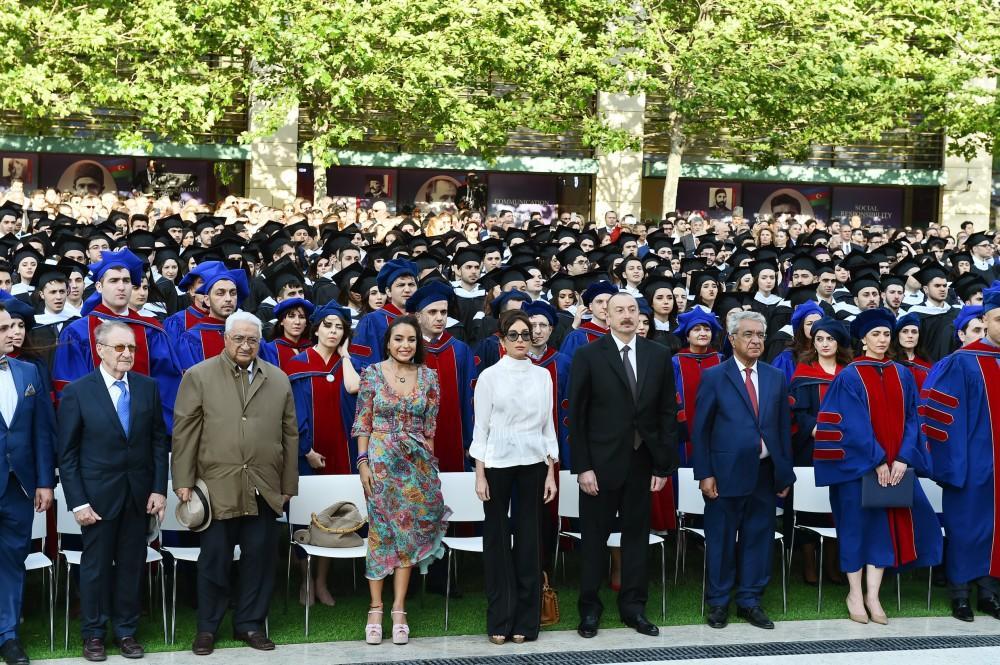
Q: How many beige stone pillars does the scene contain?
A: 3